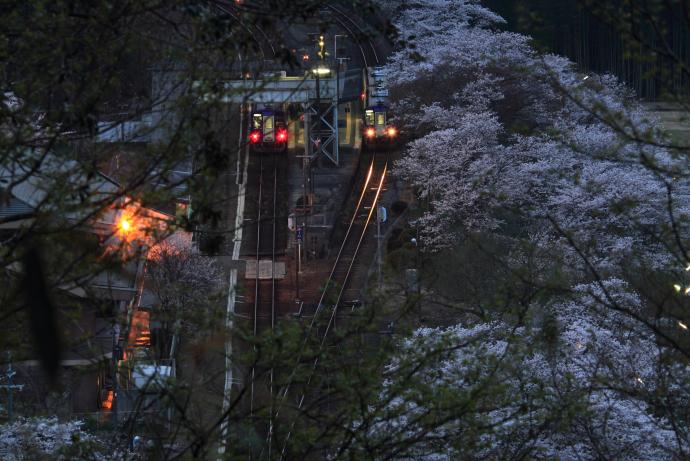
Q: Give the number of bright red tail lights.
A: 2